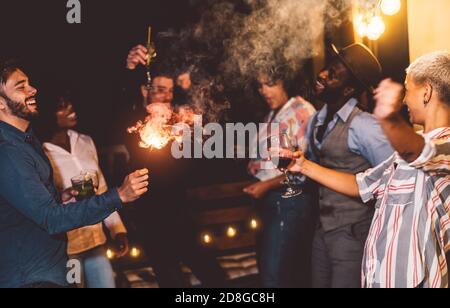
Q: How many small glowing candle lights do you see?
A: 5